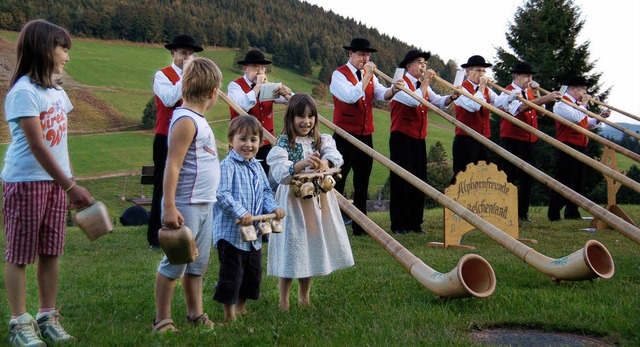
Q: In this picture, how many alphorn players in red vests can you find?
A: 7